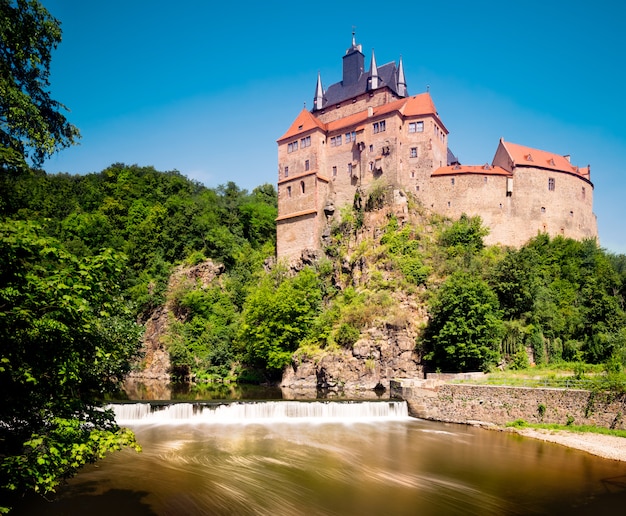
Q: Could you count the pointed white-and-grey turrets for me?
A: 3